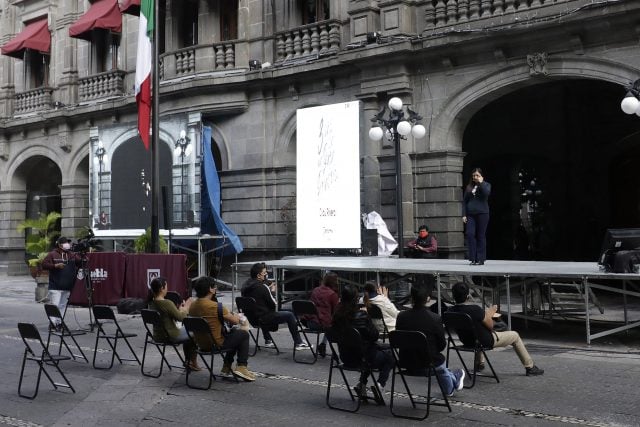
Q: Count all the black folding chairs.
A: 12